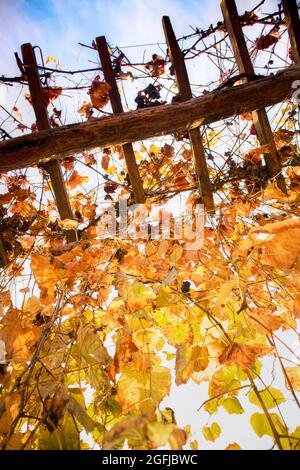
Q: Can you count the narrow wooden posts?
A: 5